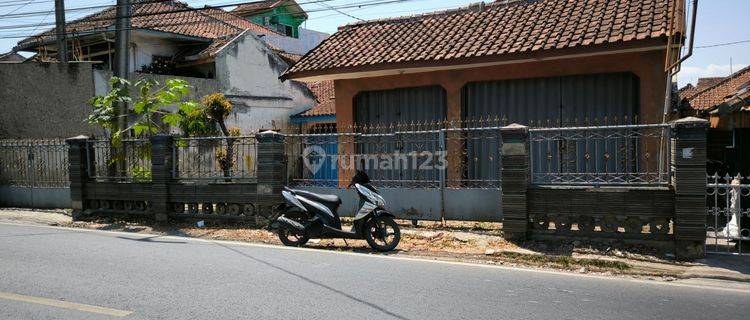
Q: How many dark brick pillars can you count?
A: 5